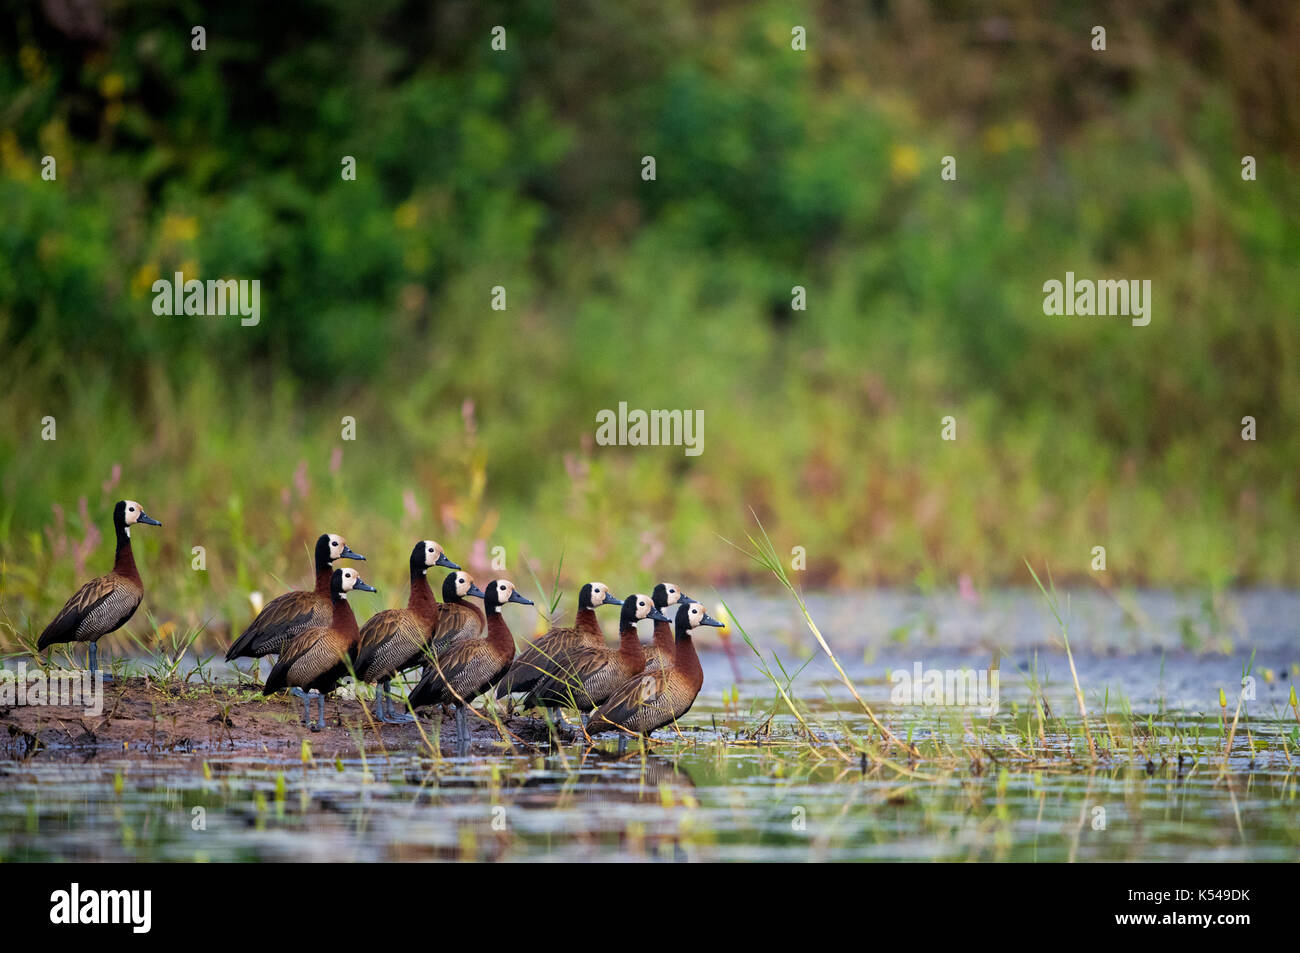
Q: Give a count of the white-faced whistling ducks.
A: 10